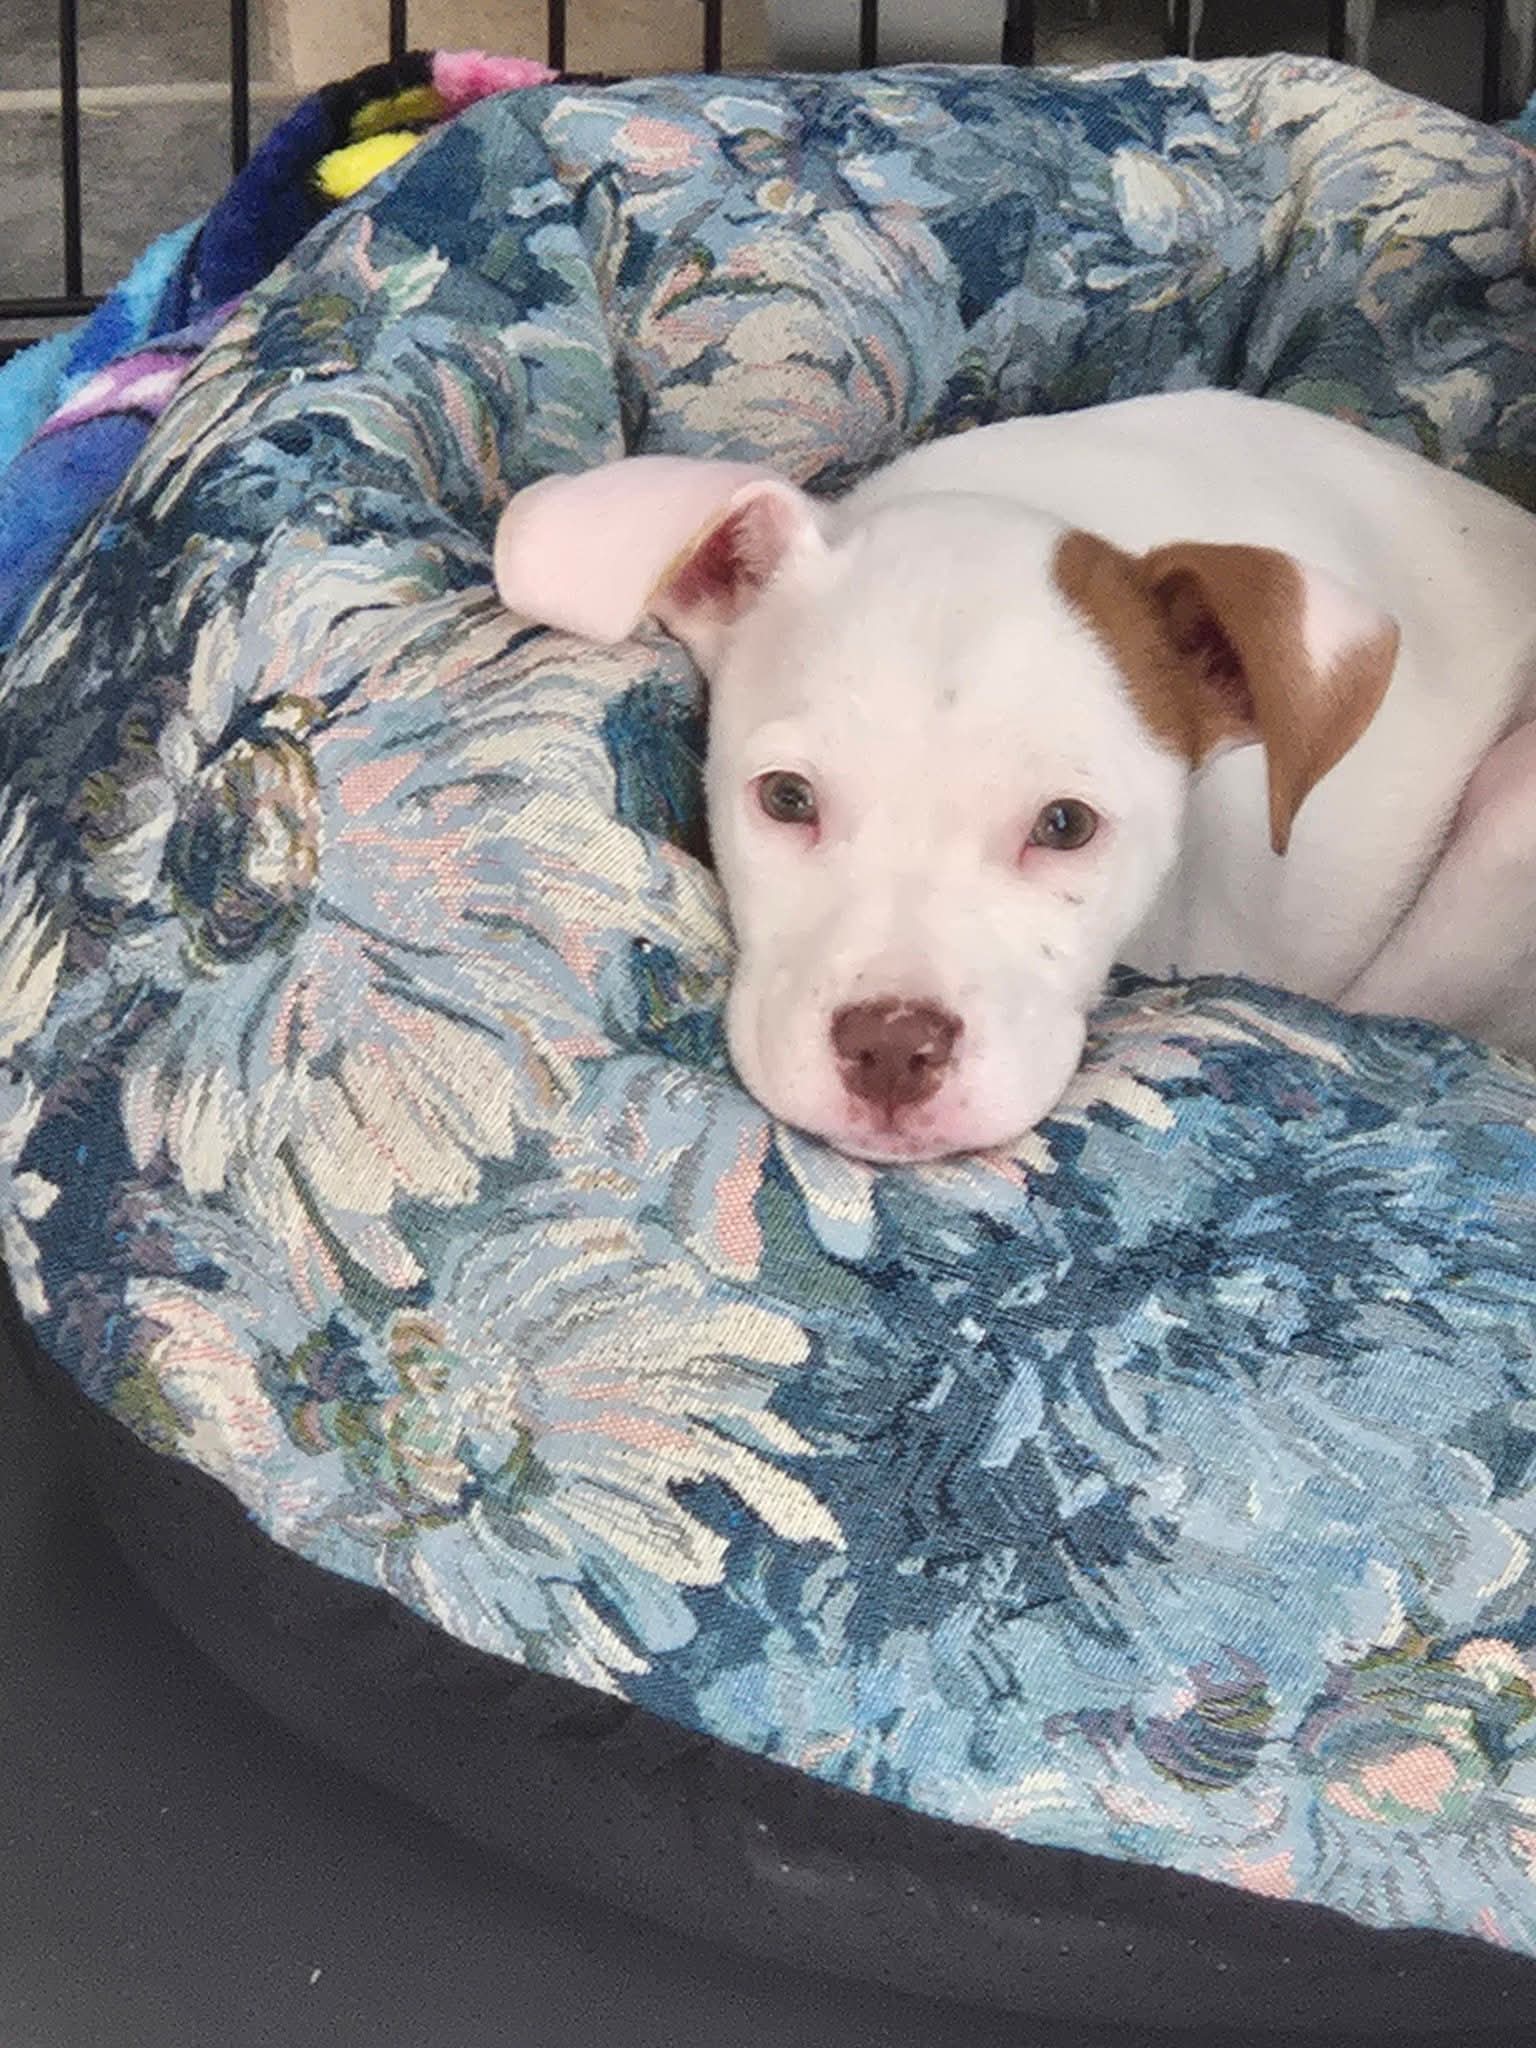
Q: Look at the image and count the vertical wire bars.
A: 10